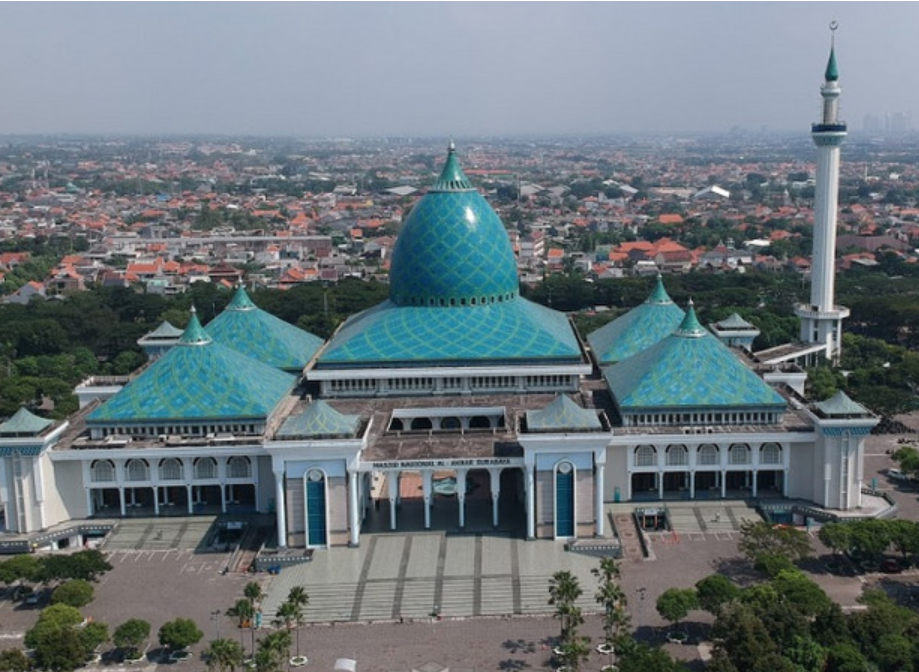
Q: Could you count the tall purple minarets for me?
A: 0